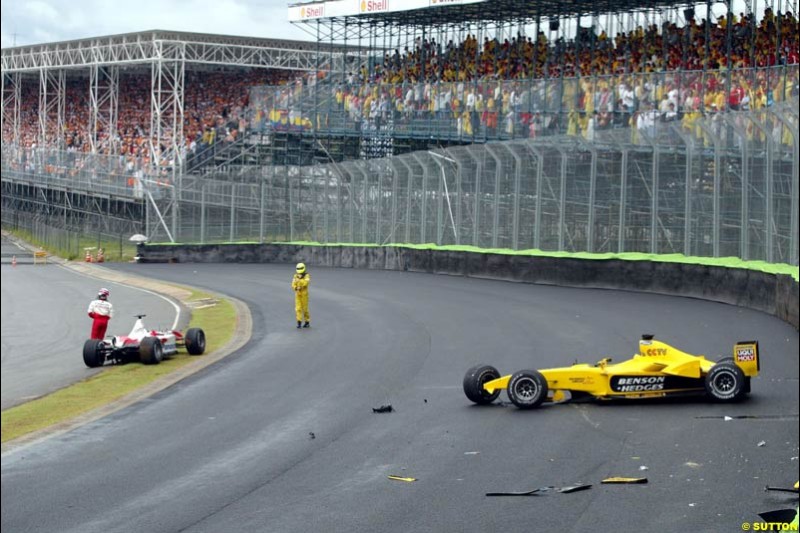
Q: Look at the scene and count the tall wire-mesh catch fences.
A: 1